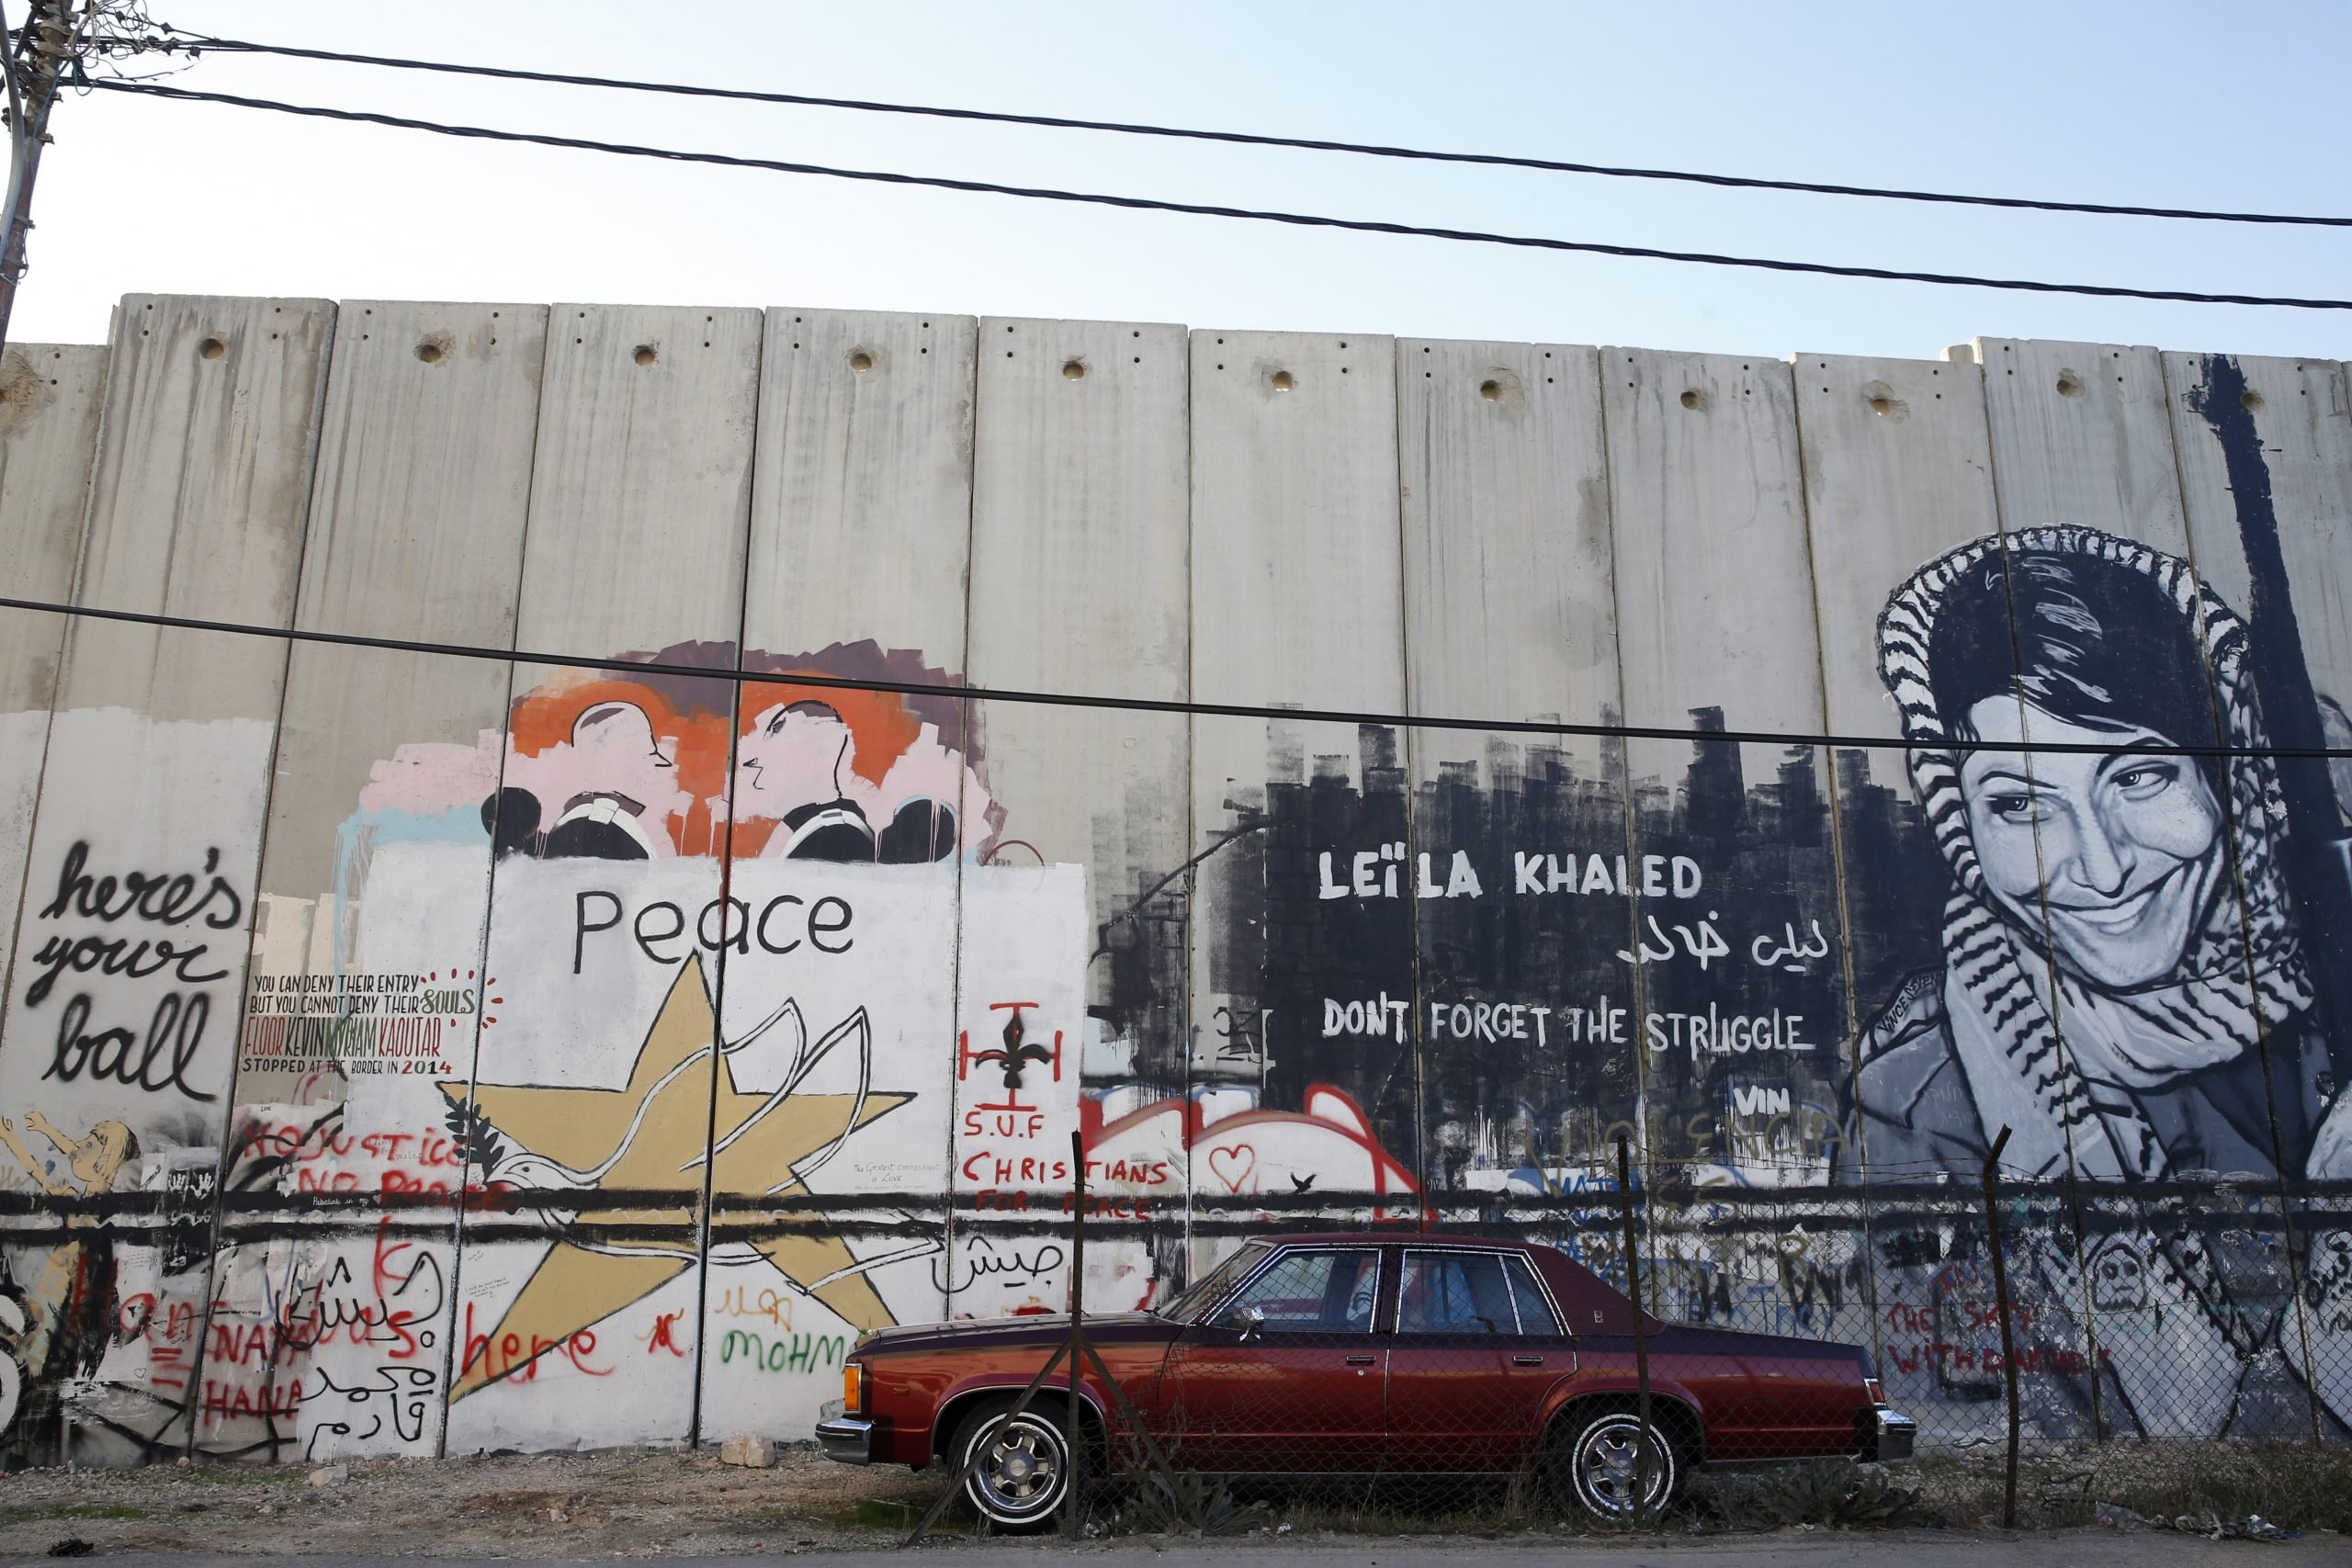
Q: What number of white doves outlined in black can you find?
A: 1